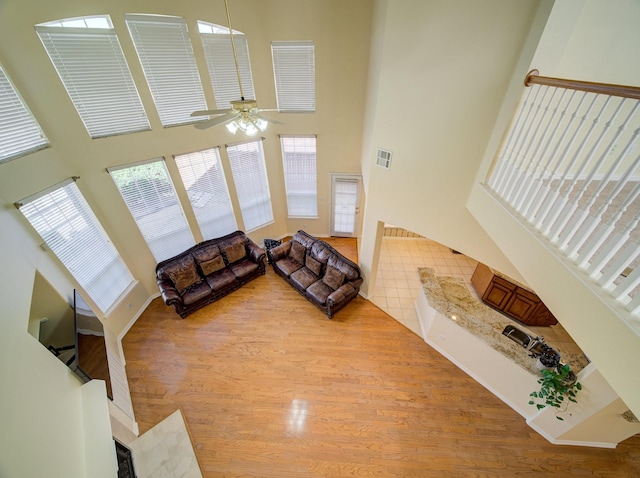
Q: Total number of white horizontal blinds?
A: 11